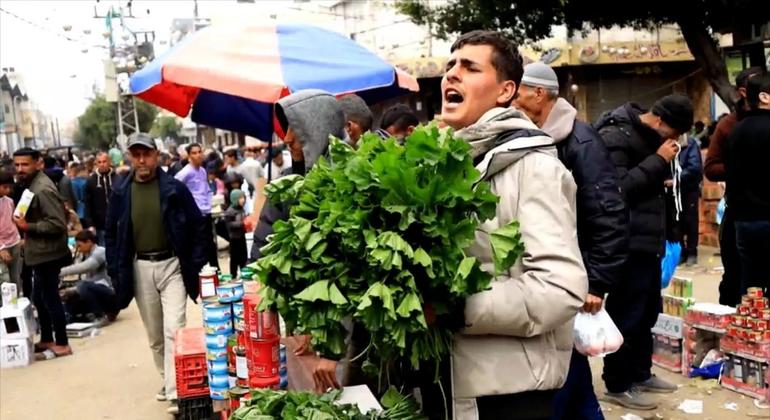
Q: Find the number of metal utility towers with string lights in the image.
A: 1